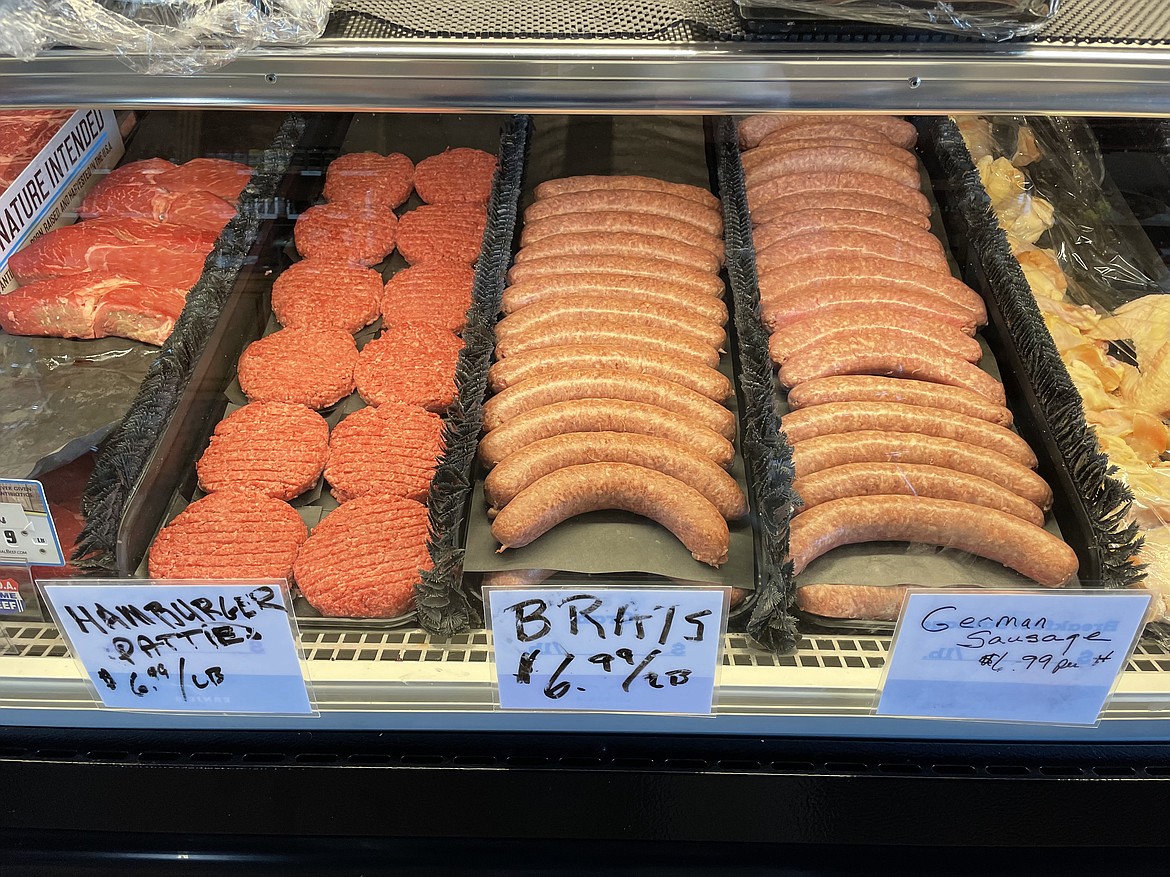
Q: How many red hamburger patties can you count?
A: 12